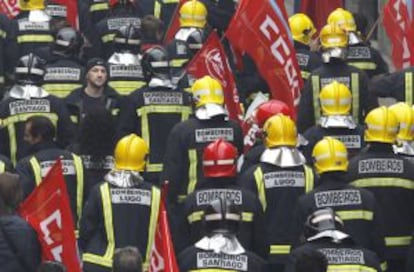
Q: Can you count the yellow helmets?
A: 12